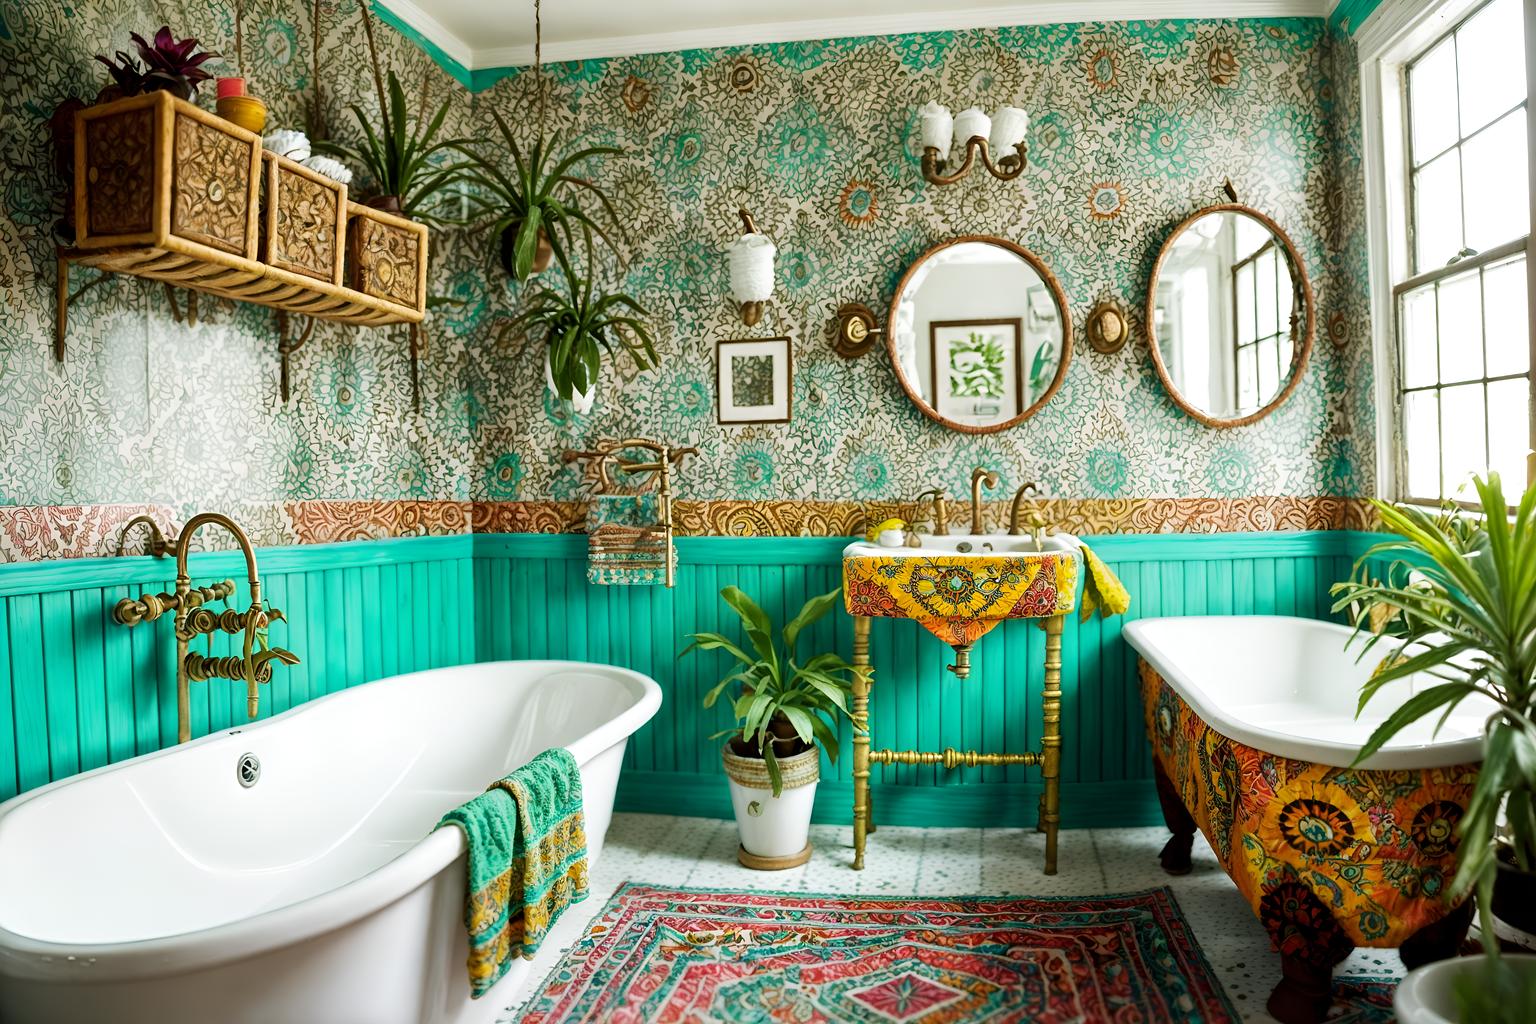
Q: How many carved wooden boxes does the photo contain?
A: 3